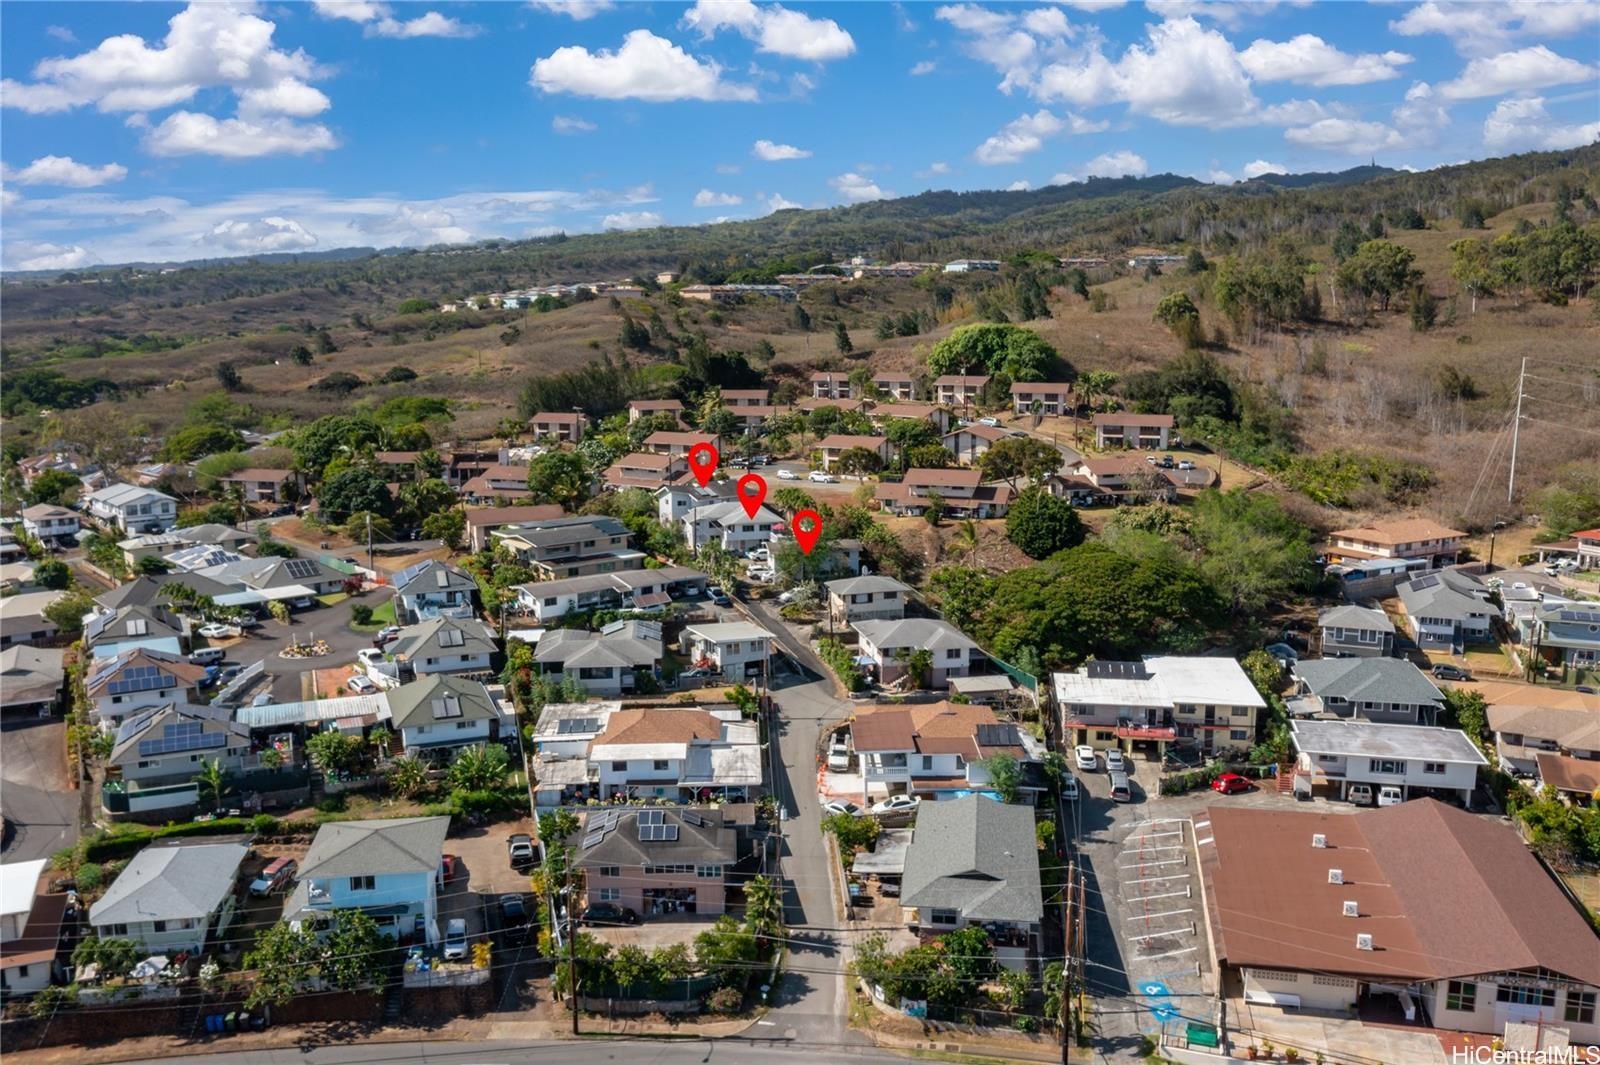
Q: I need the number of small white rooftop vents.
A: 4